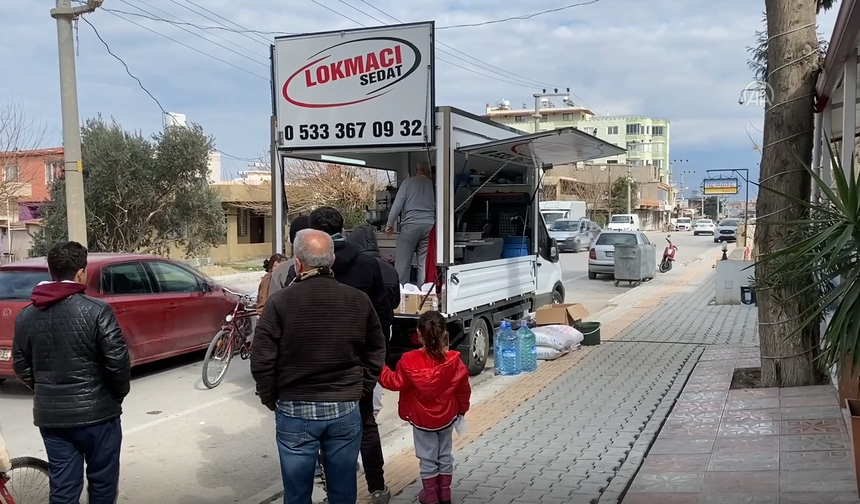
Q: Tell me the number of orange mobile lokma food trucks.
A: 0